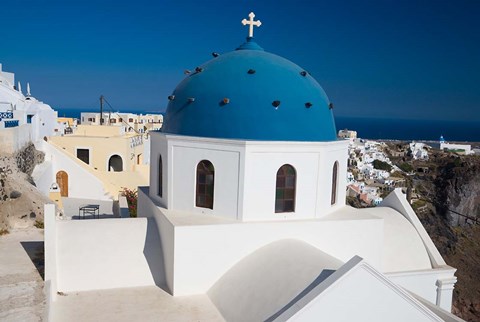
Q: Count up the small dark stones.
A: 11